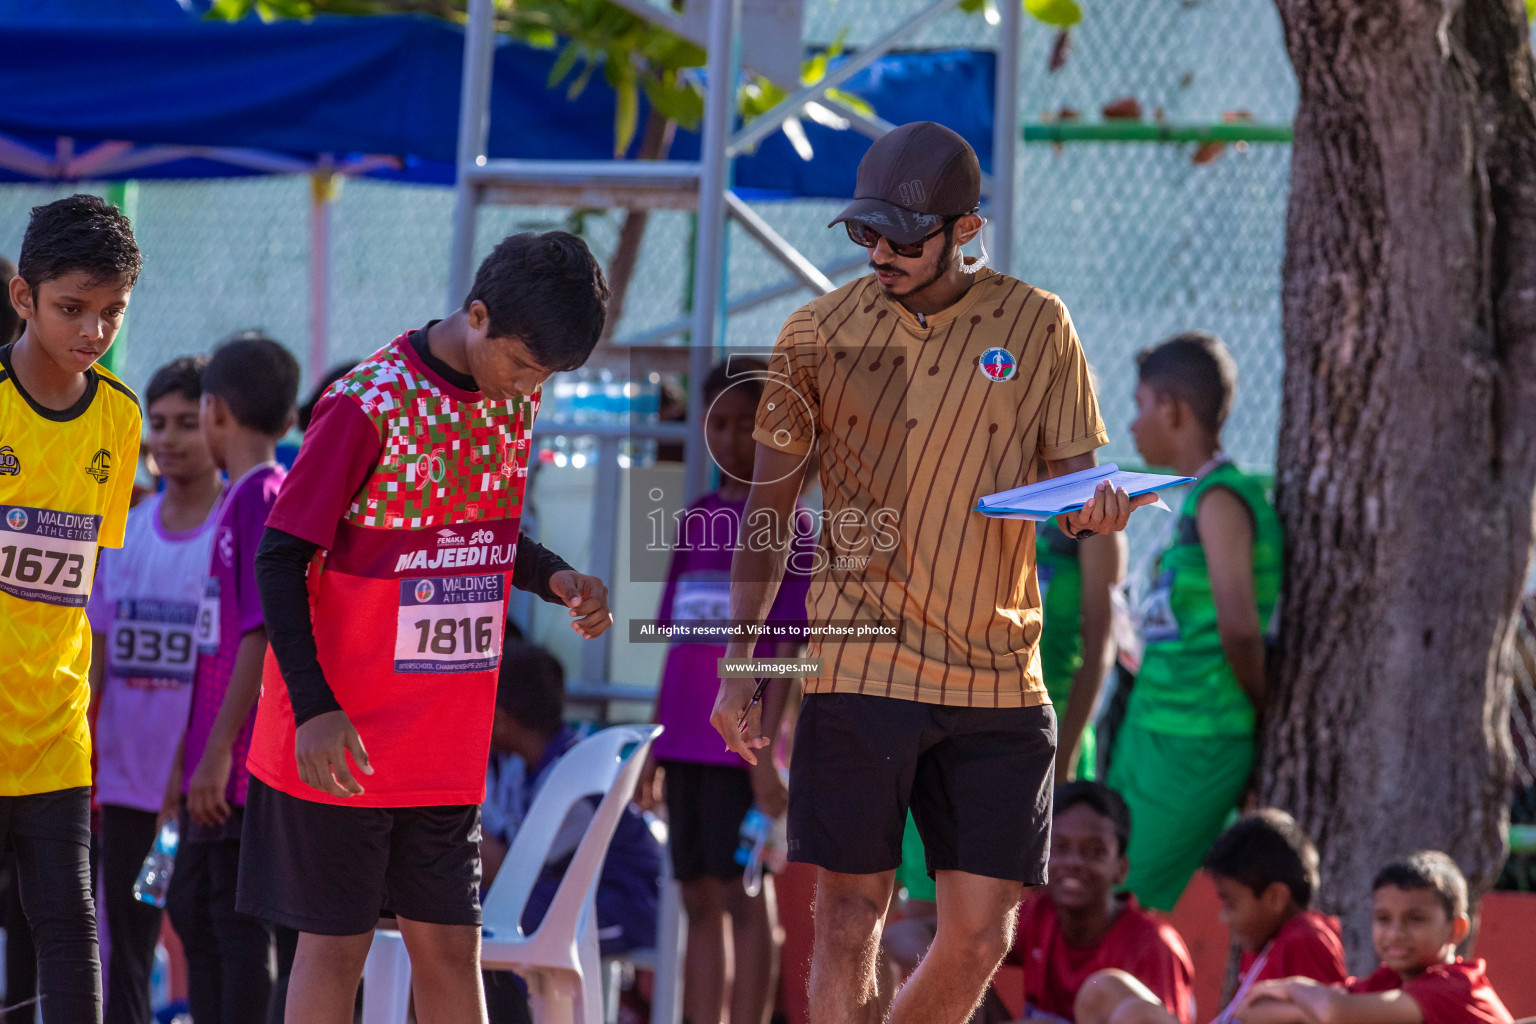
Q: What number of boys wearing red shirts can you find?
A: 4